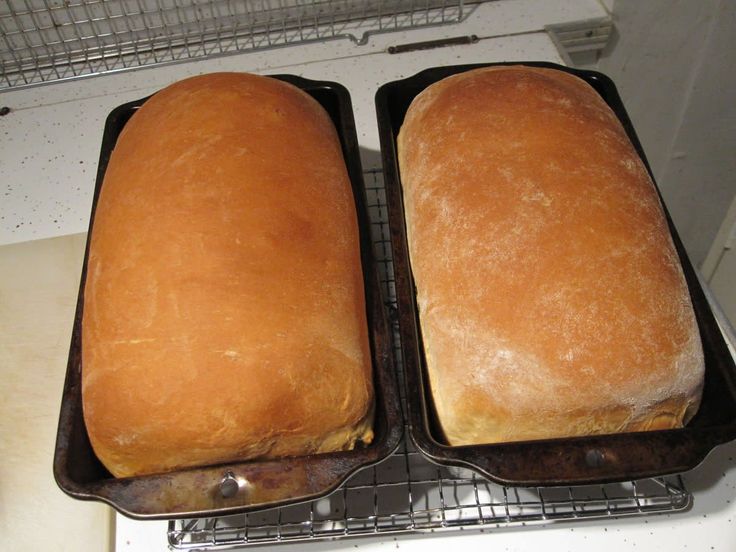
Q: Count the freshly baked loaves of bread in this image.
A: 2